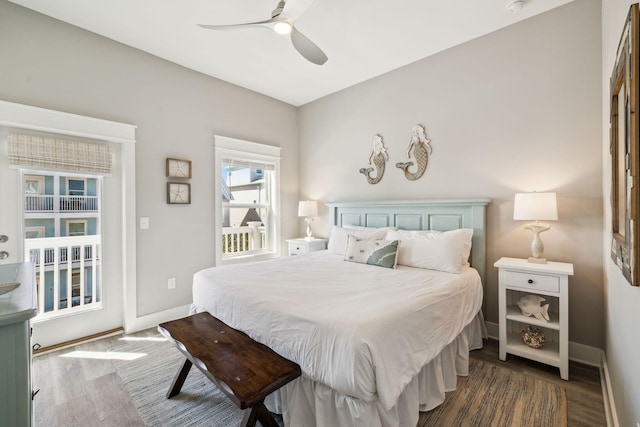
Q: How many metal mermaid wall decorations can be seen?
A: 2